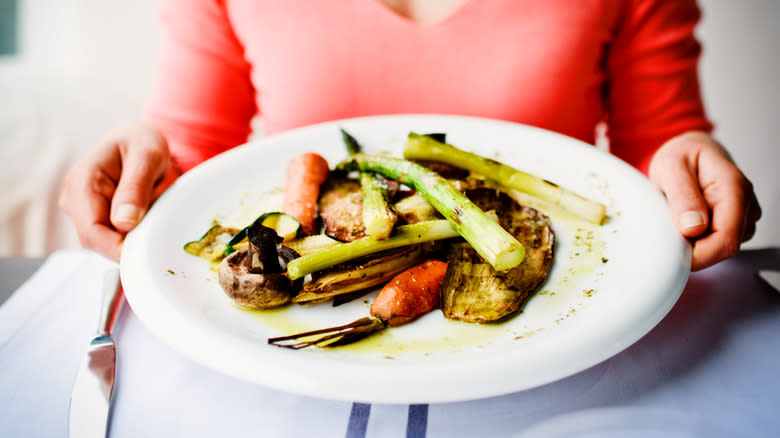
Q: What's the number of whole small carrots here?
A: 2